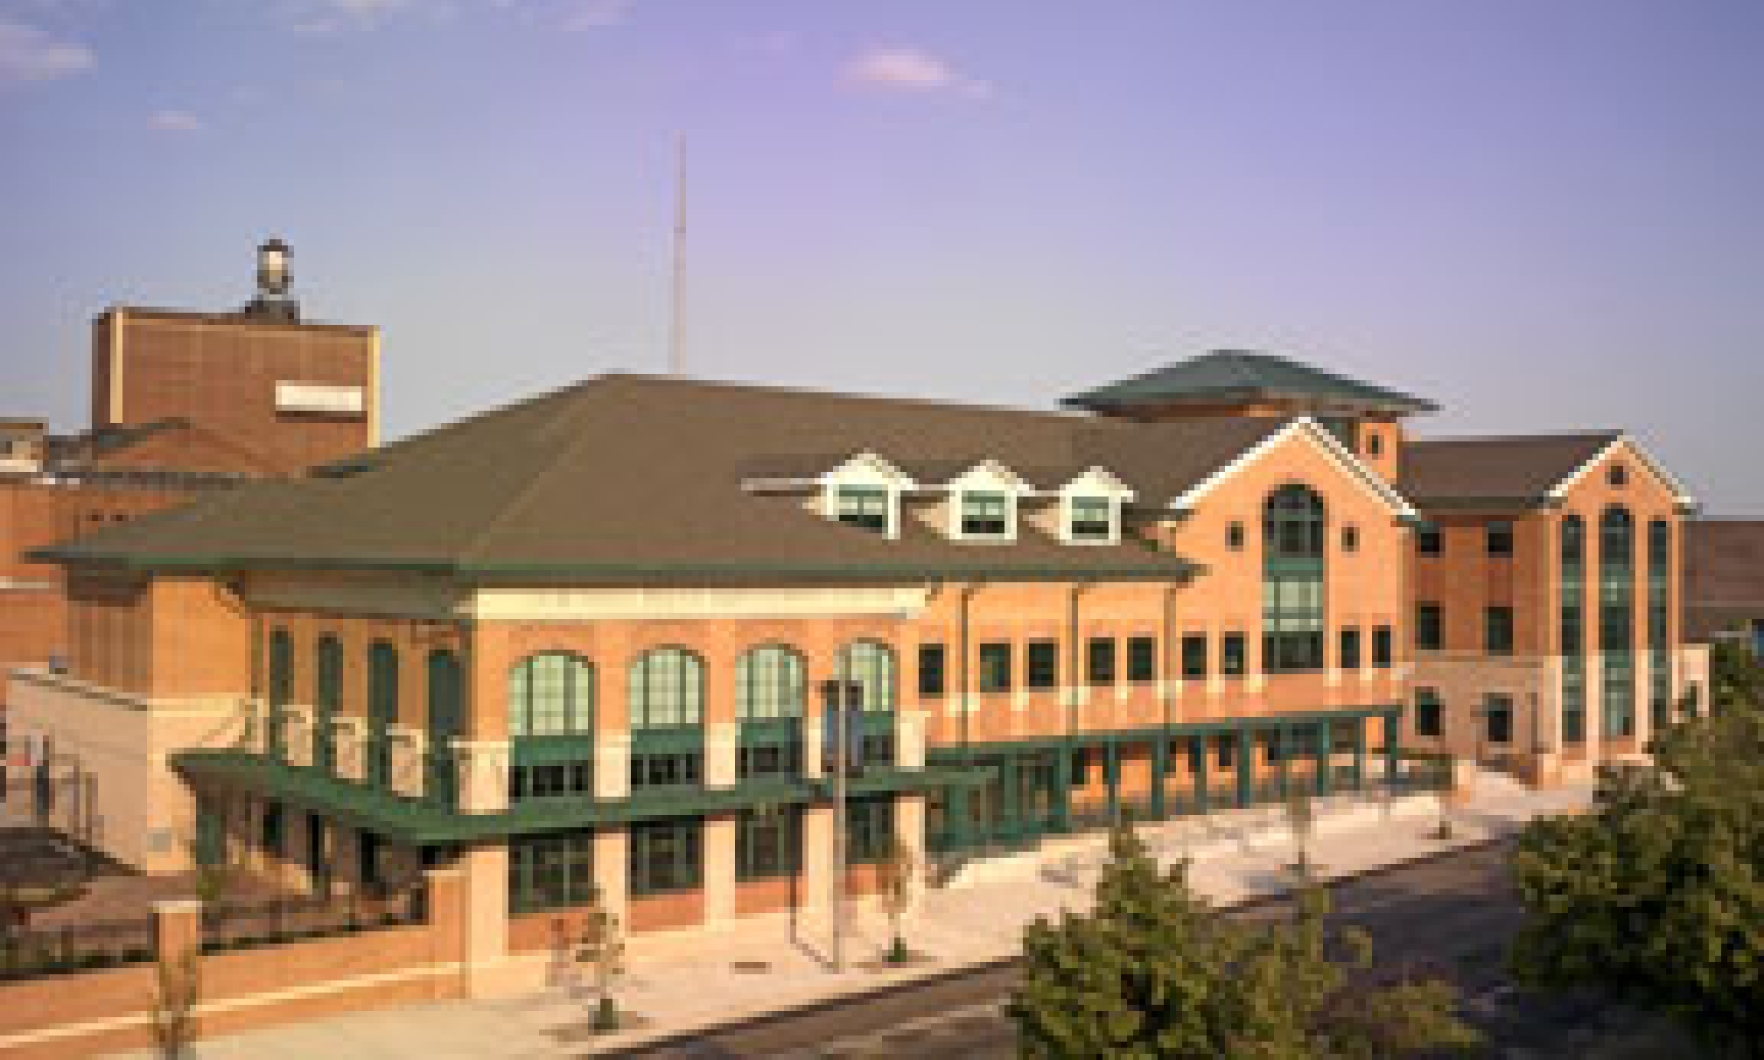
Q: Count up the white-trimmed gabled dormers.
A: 3